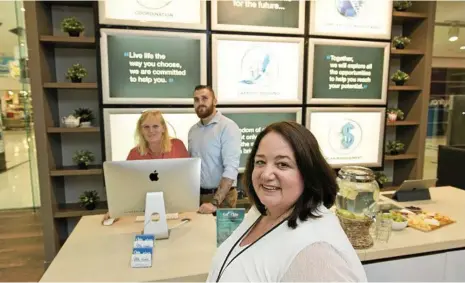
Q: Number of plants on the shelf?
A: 11